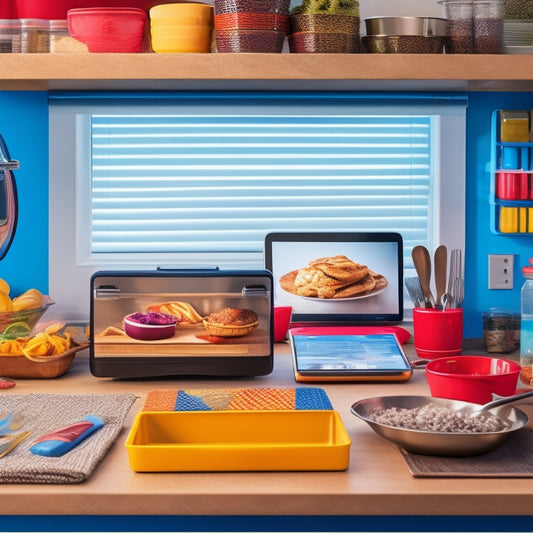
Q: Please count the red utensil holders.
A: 1